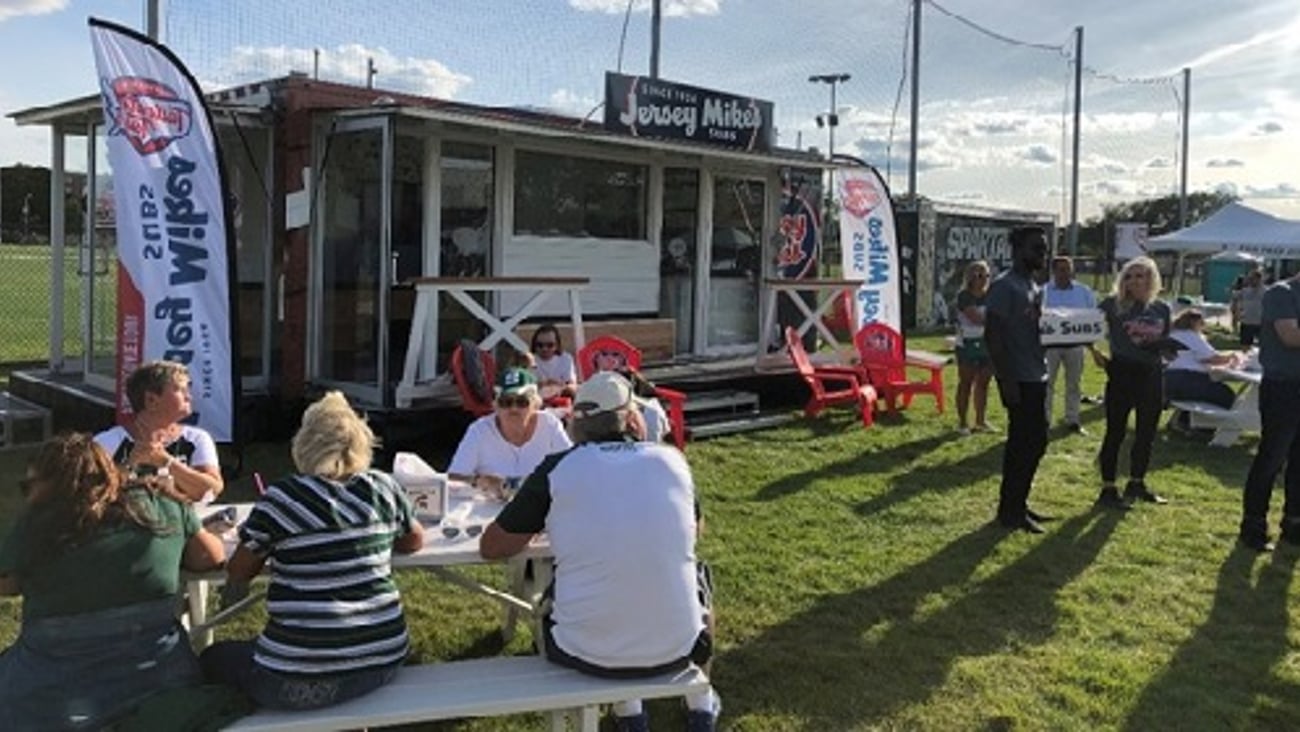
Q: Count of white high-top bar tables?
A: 2